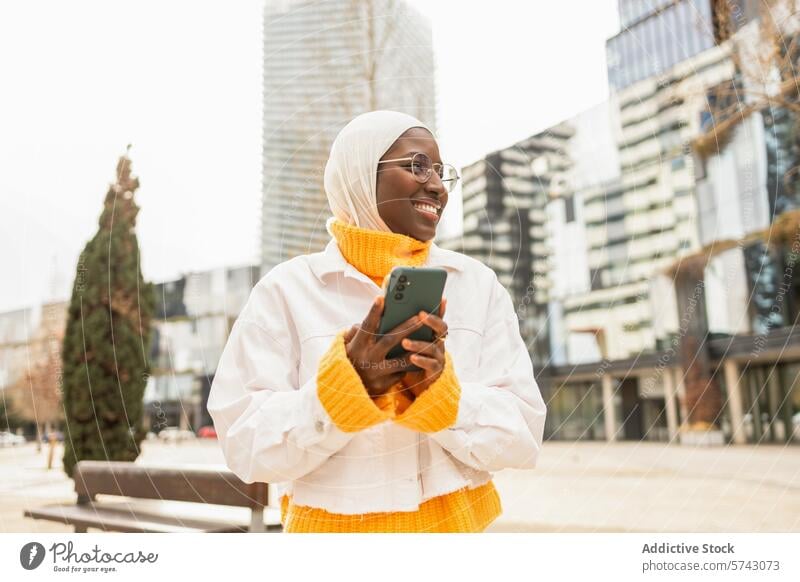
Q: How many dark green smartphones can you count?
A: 1